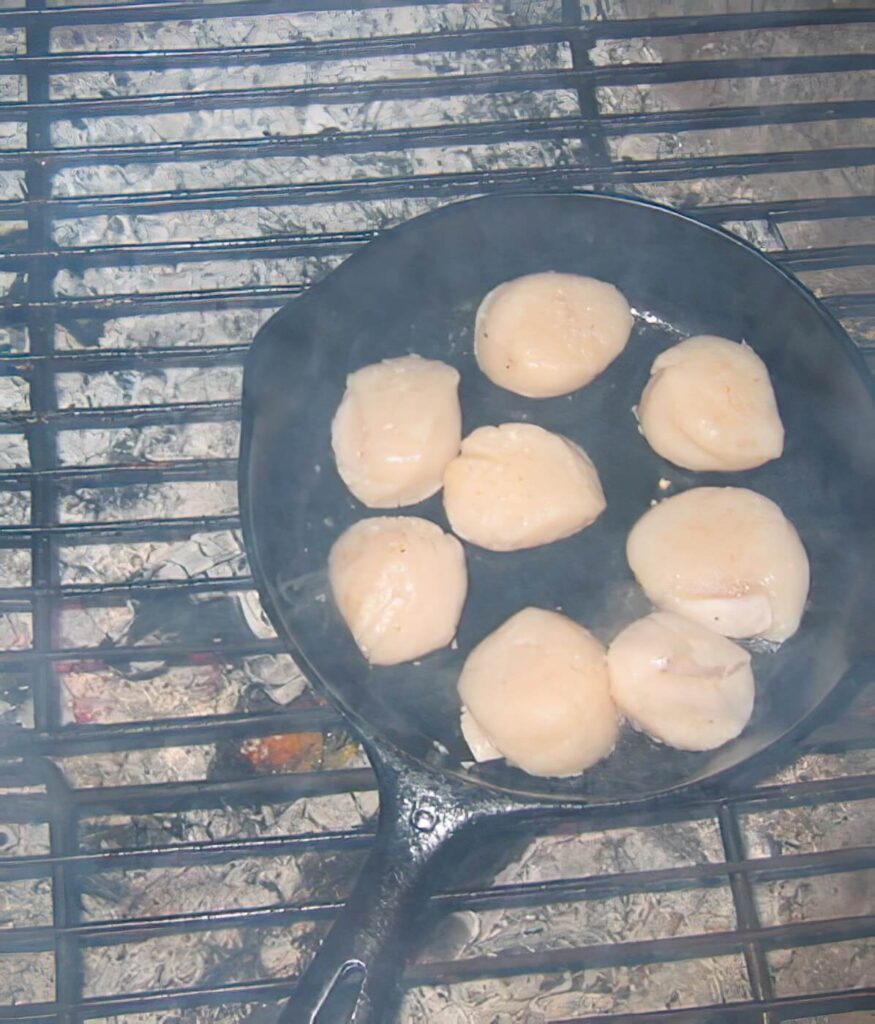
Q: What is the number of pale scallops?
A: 8